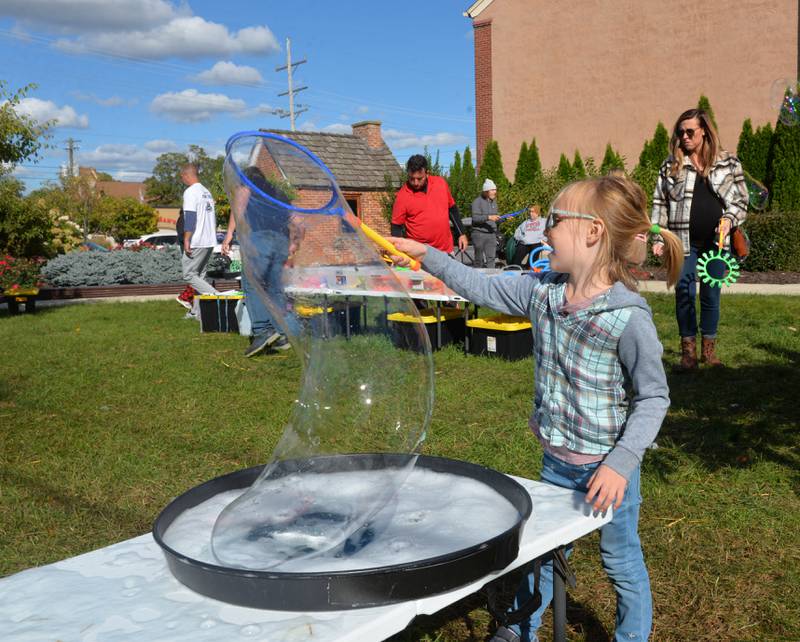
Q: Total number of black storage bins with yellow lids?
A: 4